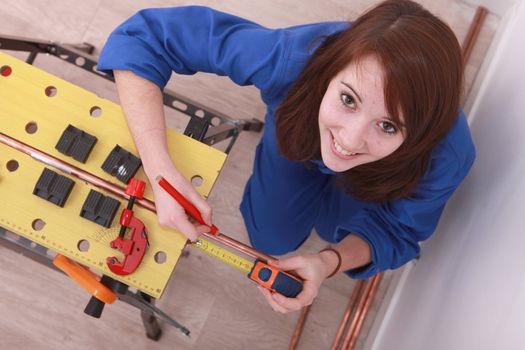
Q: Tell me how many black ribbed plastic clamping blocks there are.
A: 4